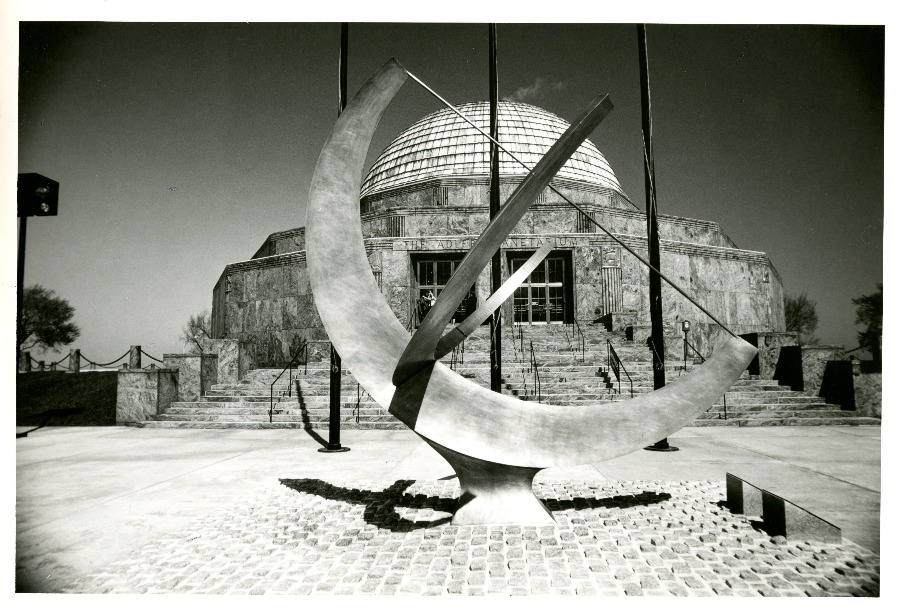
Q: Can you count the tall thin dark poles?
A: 3